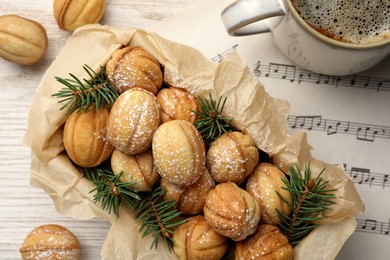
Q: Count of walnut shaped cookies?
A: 15